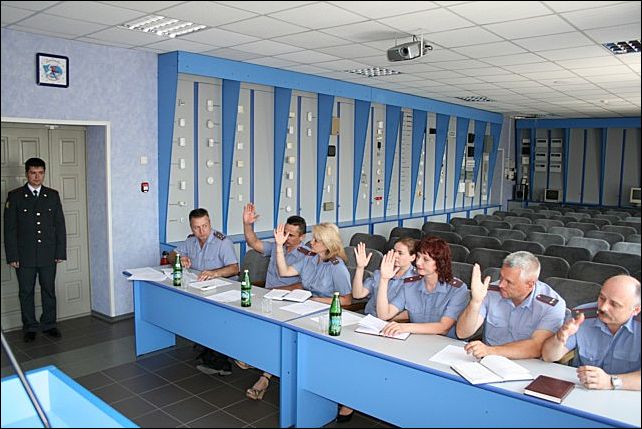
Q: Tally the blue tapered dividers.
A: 11